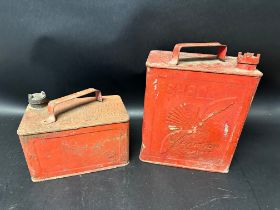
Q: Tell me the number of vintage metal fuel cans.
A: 2